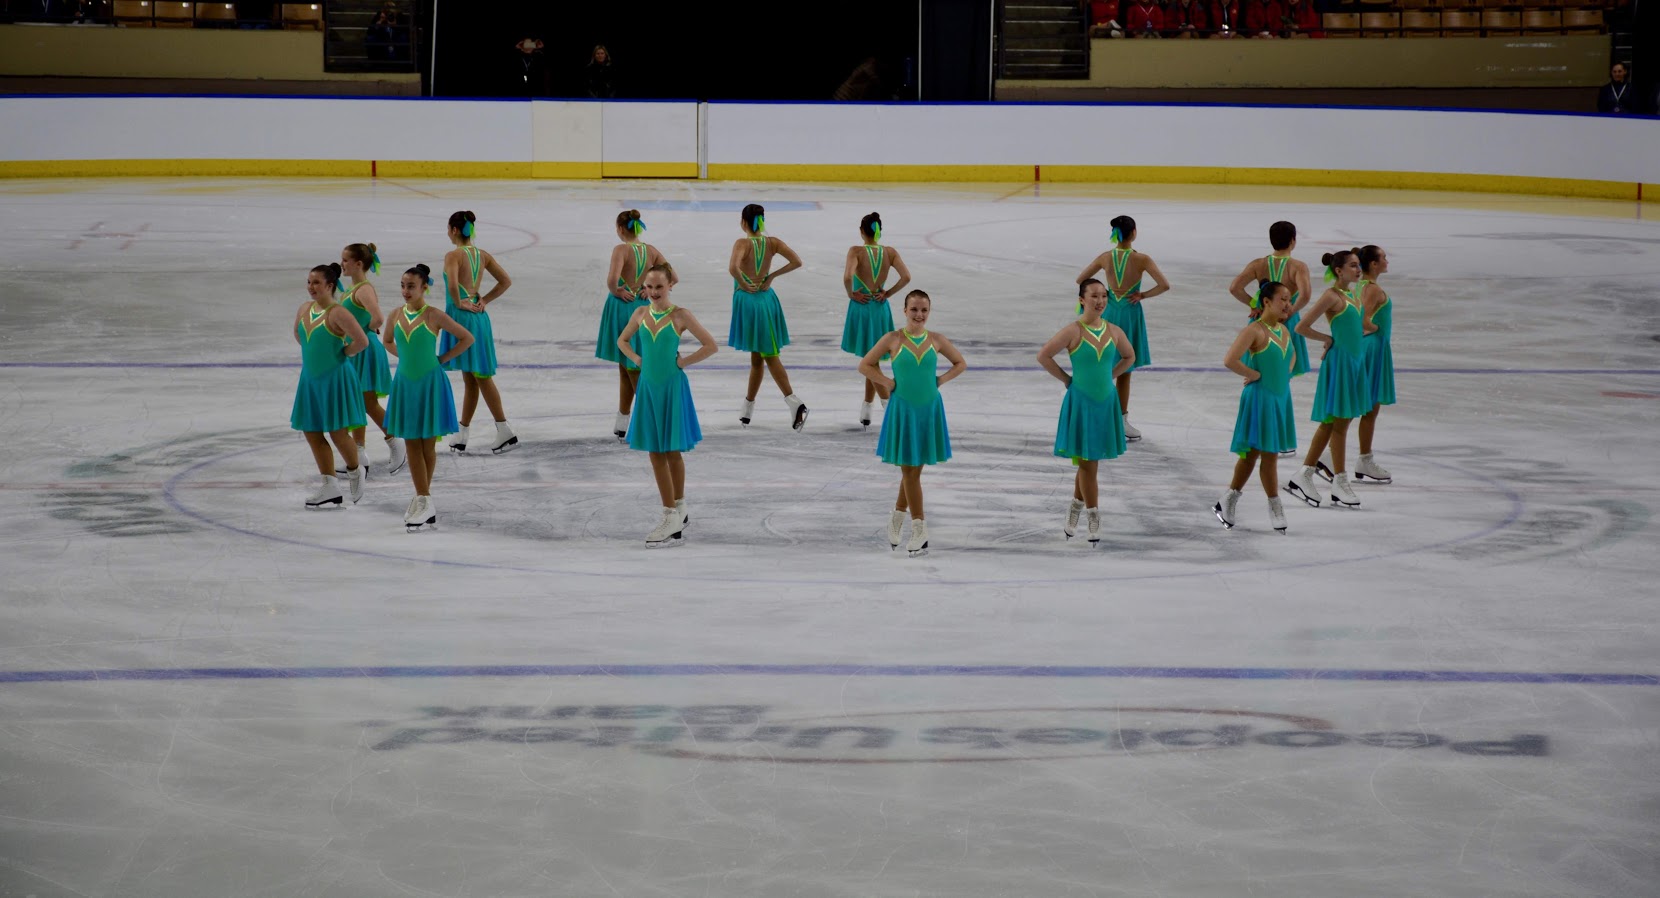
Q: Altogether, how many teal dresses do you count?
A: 15